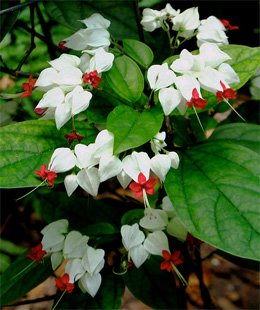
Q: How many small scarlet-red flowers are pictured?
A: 11